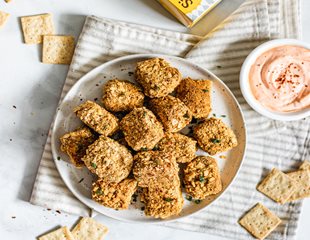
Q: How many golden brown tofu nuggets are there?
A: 14